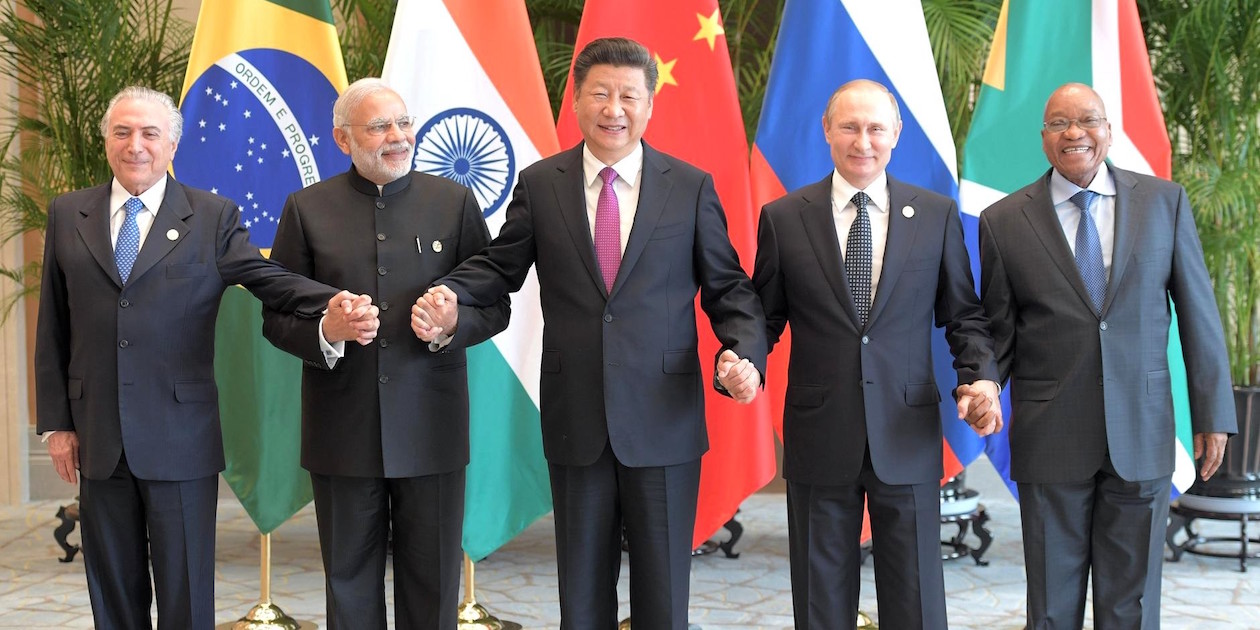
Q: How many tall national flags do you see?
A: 5